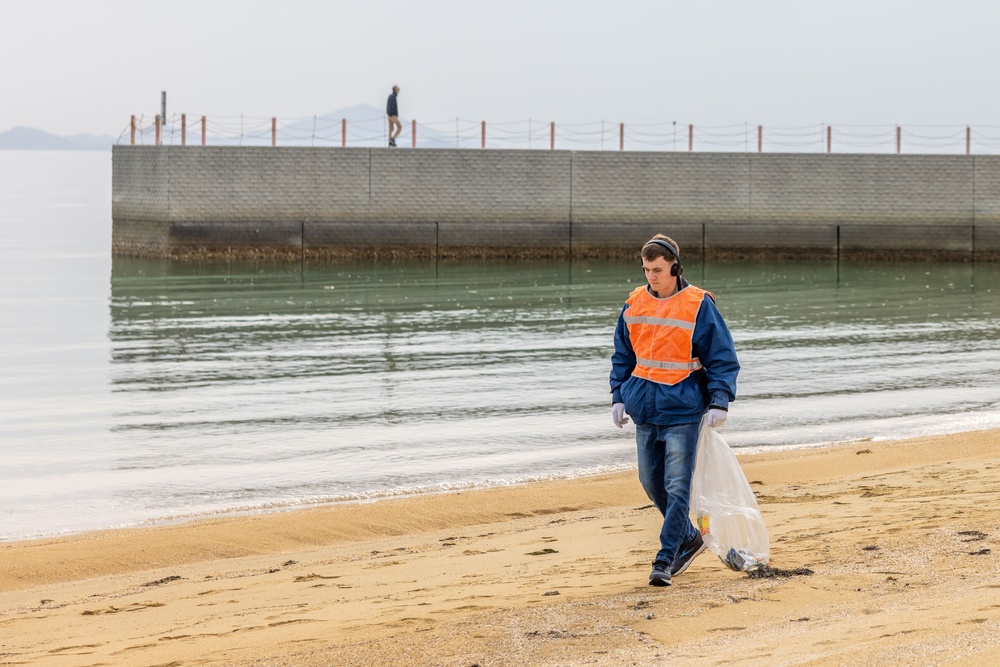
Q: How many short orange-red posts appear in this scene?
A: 15